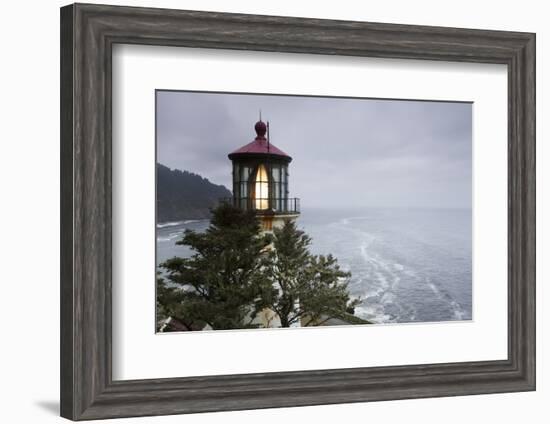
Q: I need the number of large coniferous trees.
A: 2